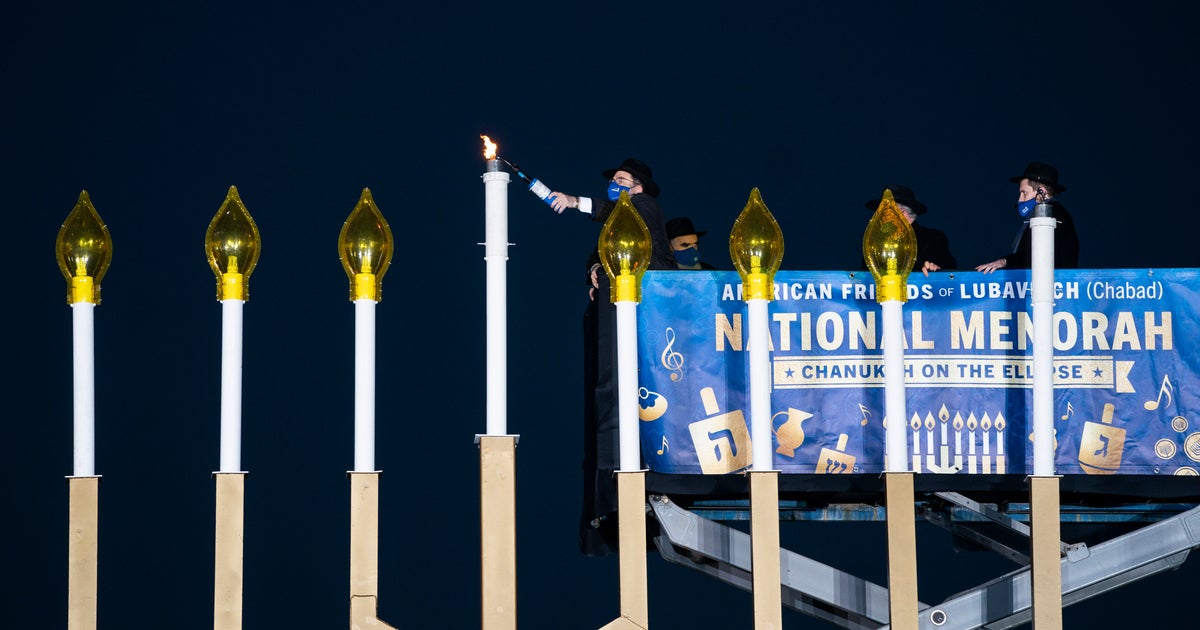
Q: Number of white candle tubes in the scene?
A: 8